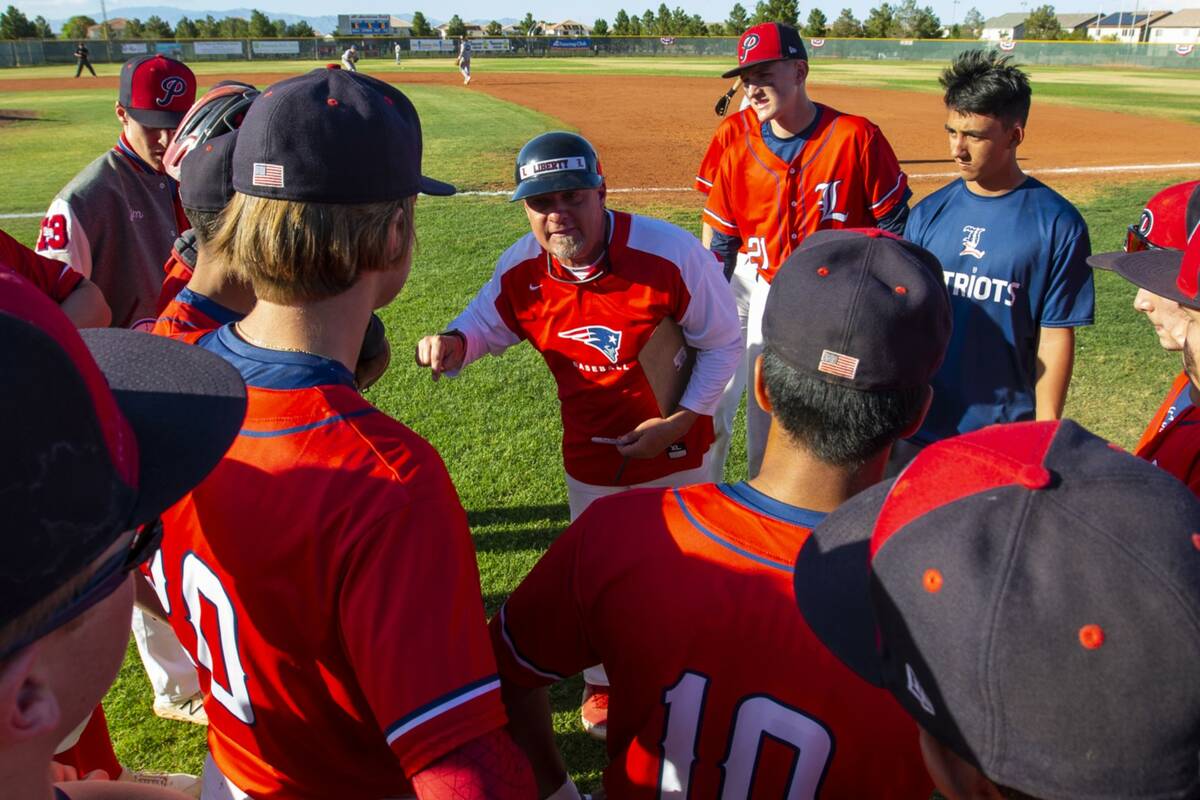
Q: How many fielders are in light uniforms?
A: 3